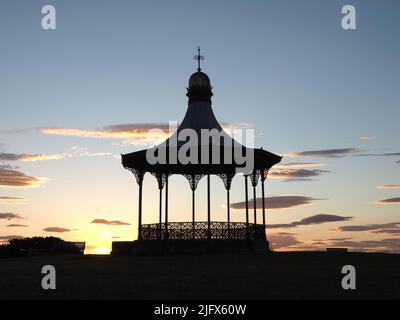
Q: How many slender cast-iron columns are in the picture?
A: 9